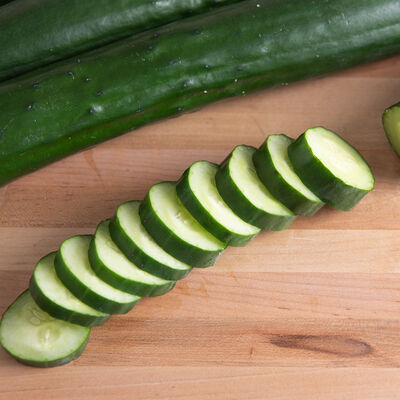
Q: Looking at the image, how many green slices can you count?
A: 10